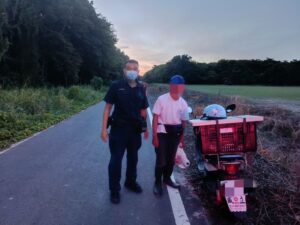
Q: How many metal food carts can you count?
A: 0